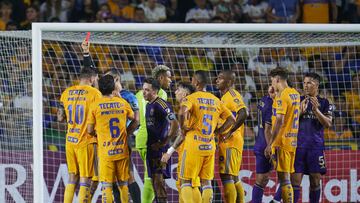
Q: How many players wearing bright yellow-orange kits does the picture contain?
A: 6